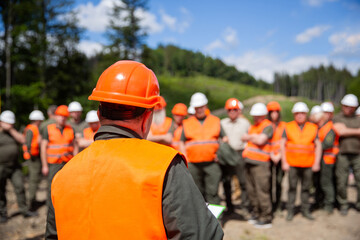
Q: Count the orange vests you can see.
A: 11